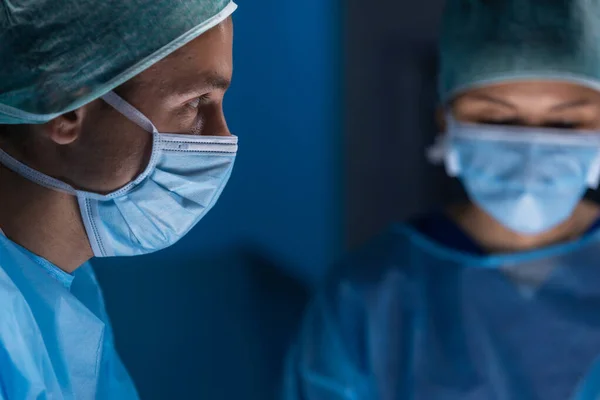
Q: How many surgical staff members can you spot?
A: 2